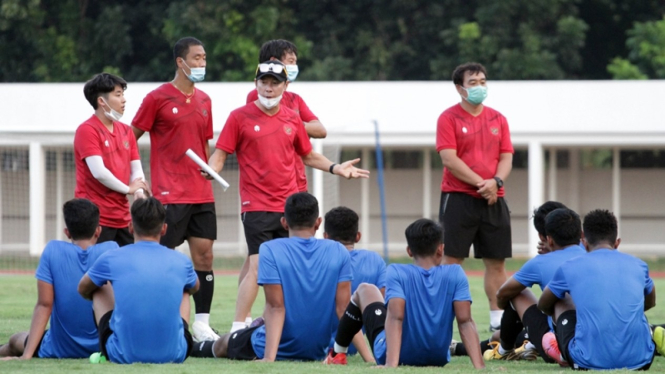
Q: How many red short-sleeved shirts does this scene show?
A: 5